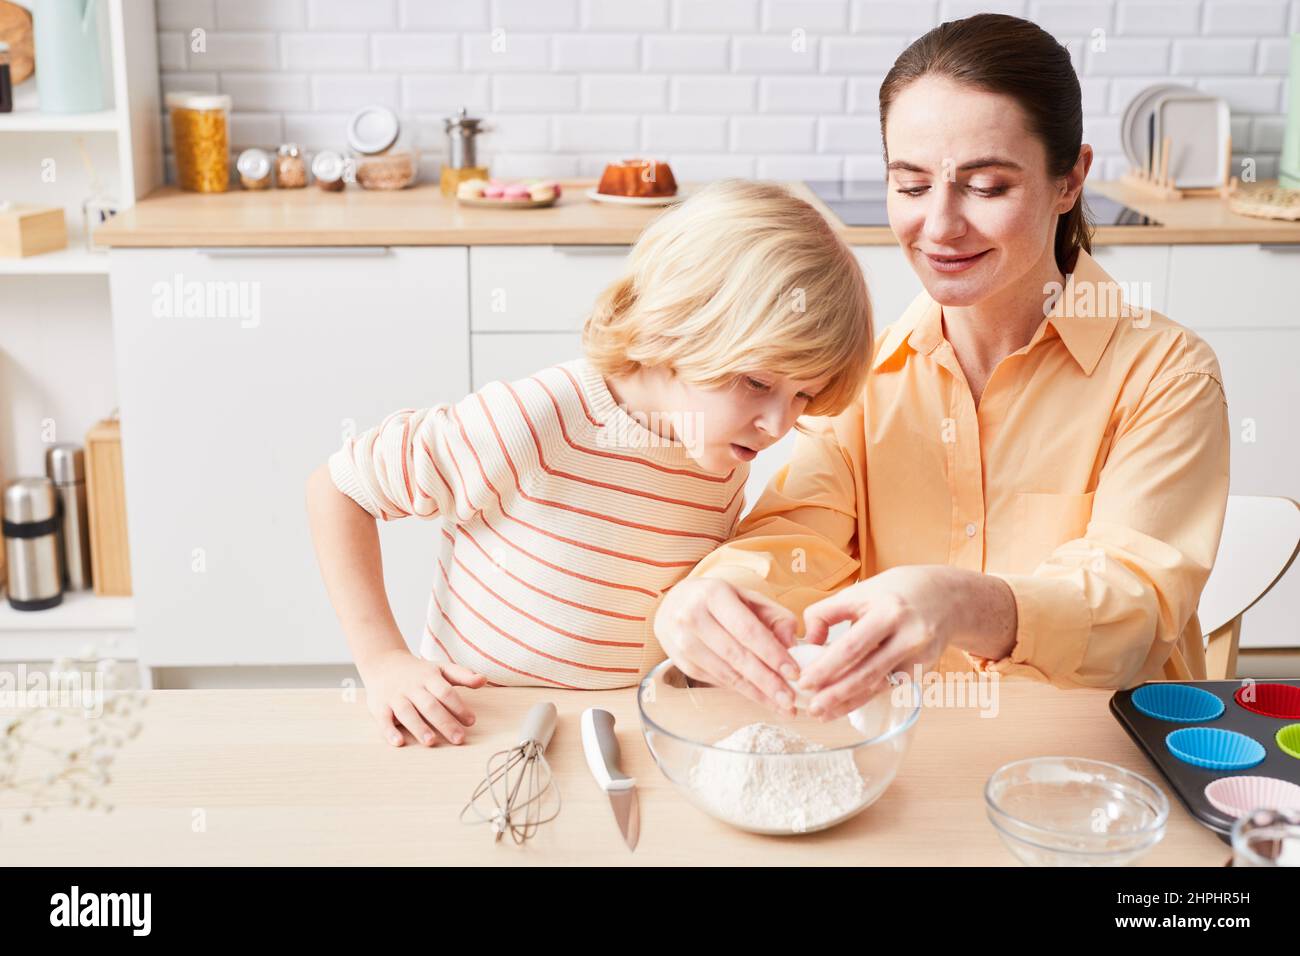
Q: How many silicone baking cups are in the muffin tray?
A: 5